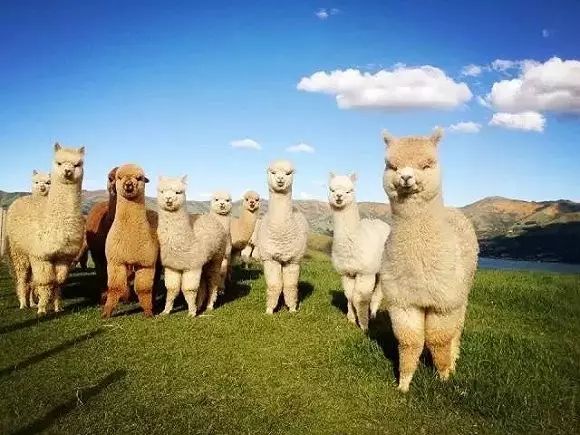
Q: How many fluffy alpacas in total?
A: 10